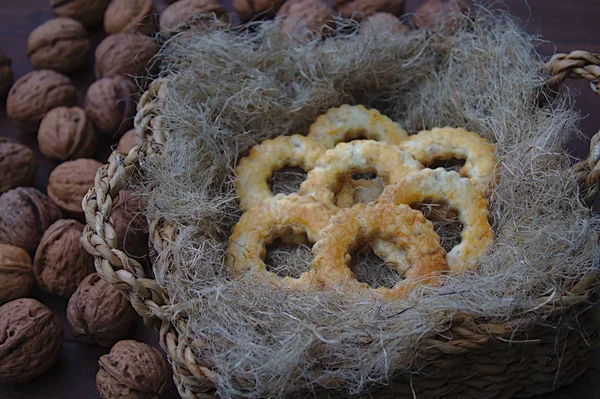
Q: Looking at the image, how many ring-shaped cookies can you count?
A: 7